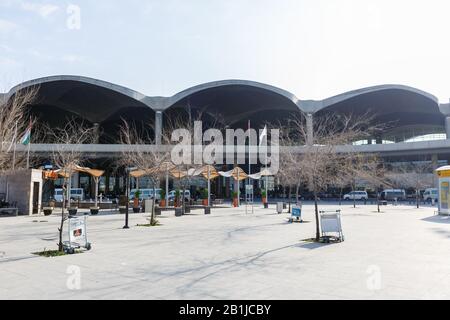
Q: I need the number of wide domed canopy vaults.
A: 3